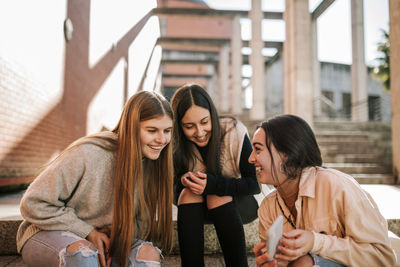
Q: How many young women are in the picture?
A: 3